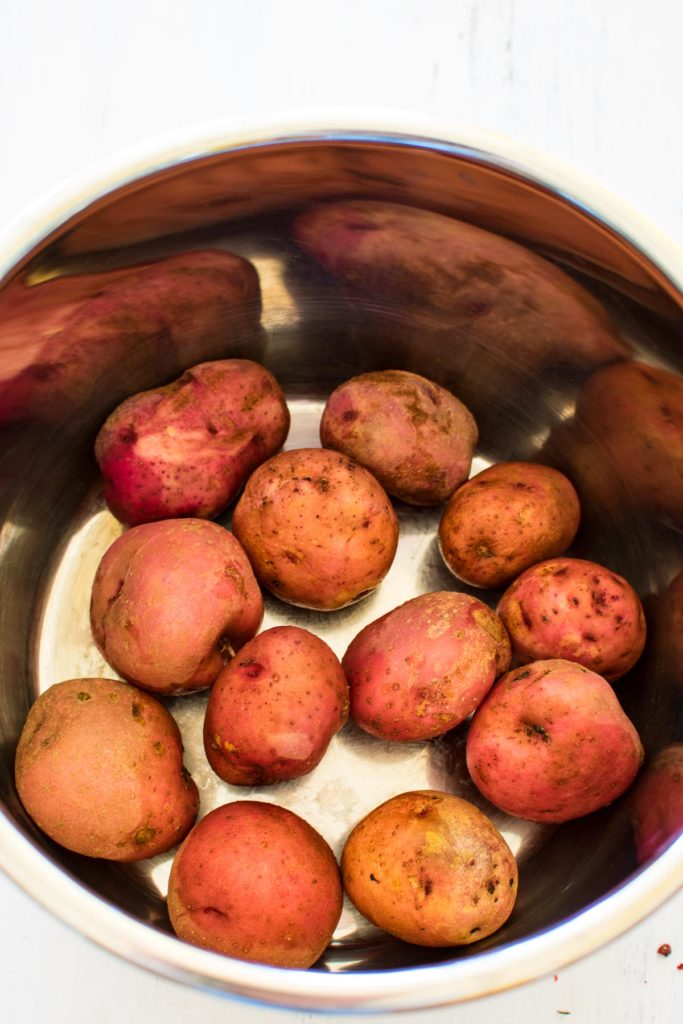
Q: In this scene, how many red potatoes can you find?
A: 12